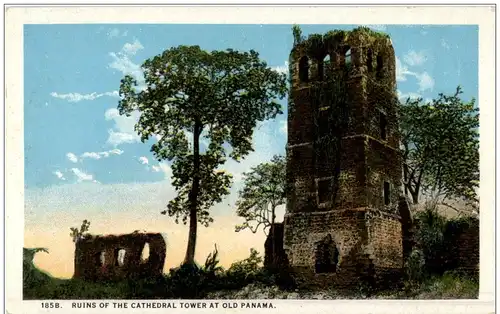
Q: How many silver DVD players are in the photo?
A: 0